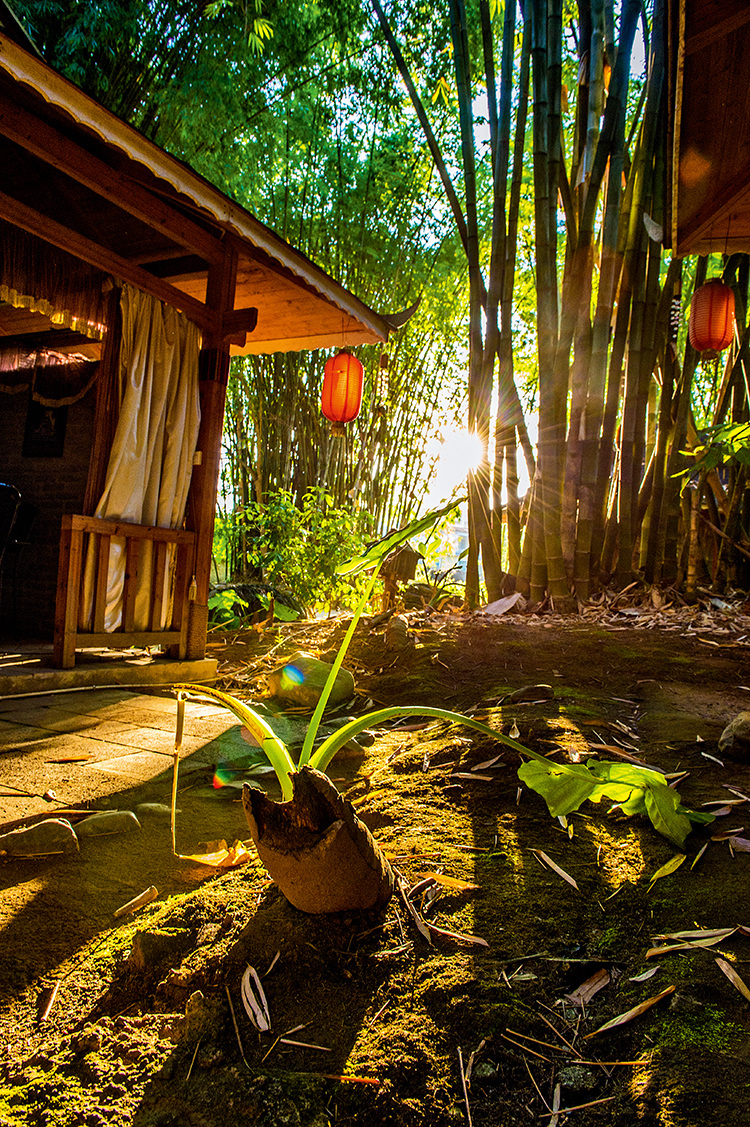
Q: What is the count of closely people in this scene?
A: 0